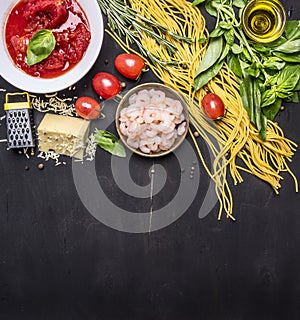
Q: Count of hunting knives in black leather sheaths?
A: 0